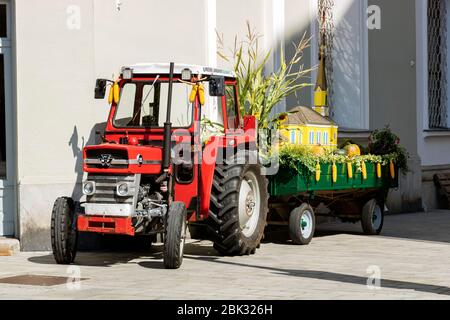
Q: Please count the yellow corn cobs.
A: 10